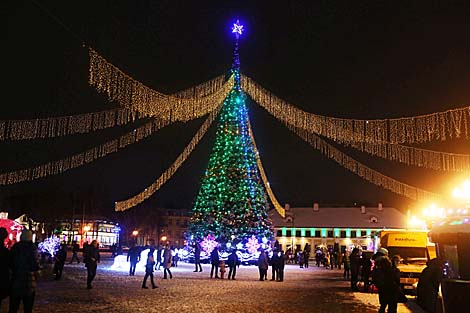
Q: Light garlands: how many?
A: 8